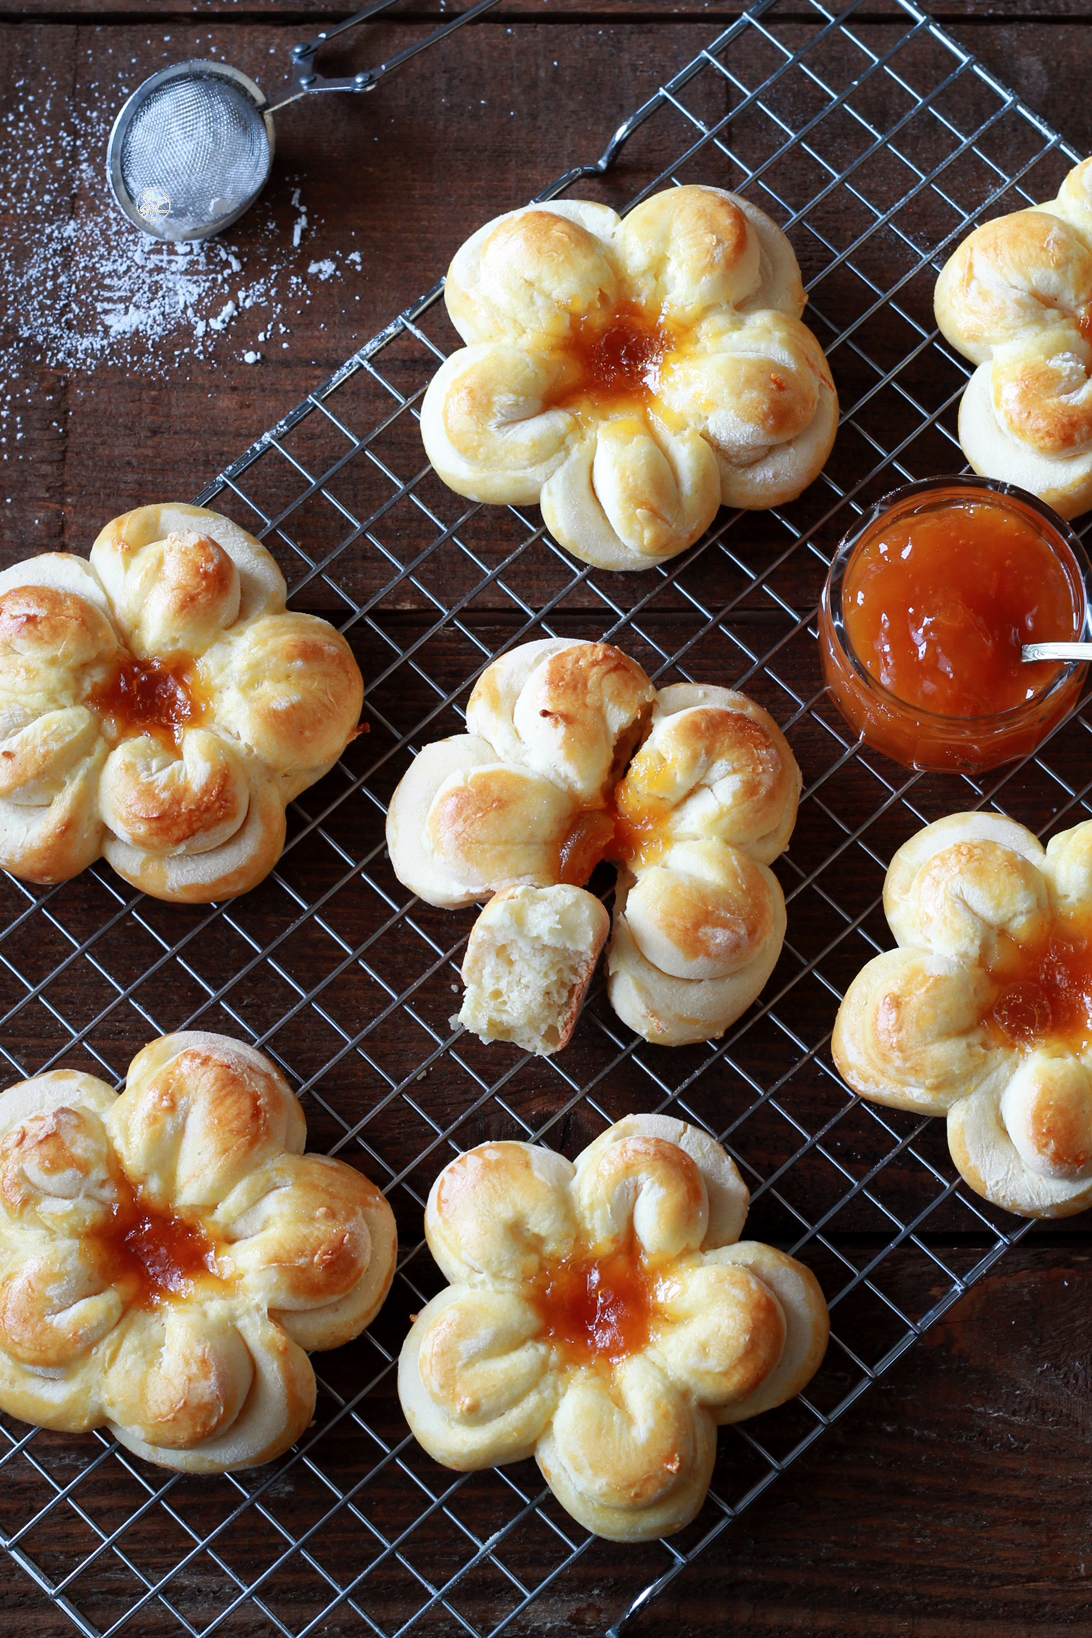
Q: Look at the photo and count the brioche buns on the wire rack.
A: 7